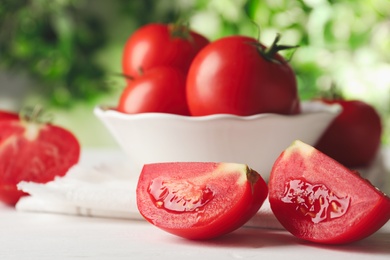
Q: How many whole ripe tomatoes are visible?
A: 4